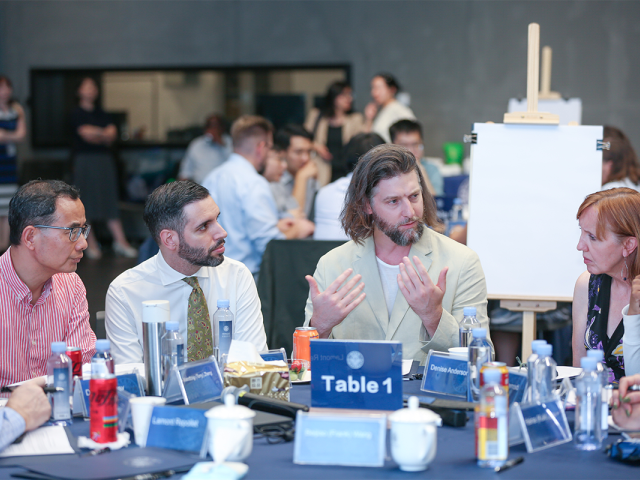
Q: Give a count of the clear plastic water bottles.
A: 11